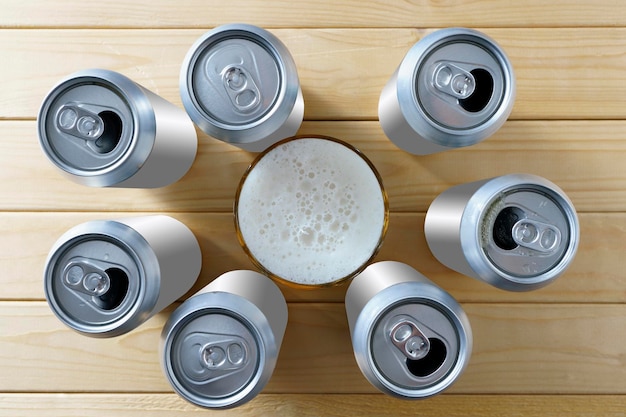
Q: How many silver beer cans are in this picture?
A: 7